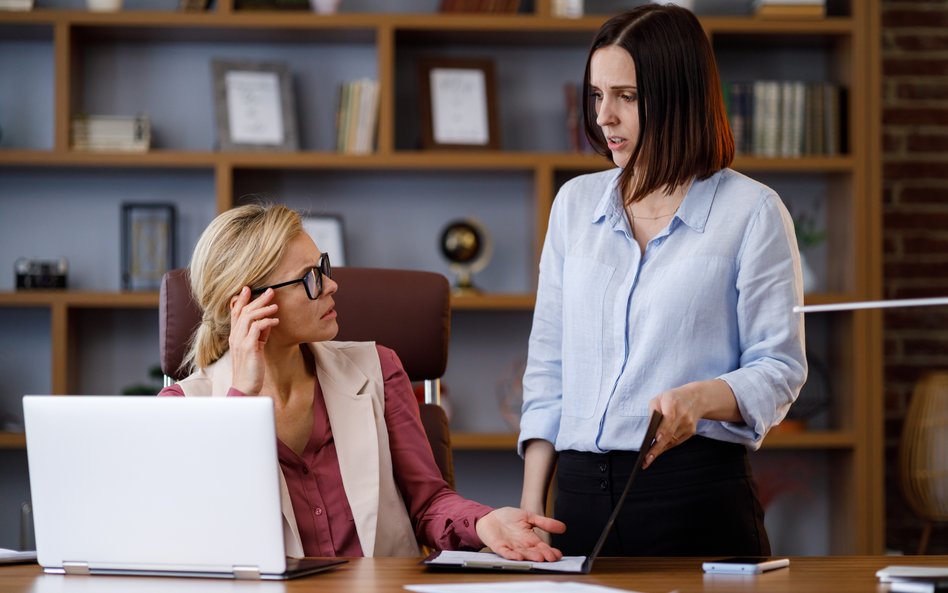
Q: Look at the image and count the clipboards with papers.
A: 1